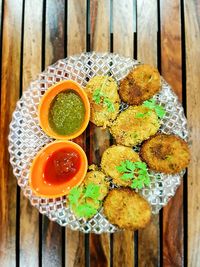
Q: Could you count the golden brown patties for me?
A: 7